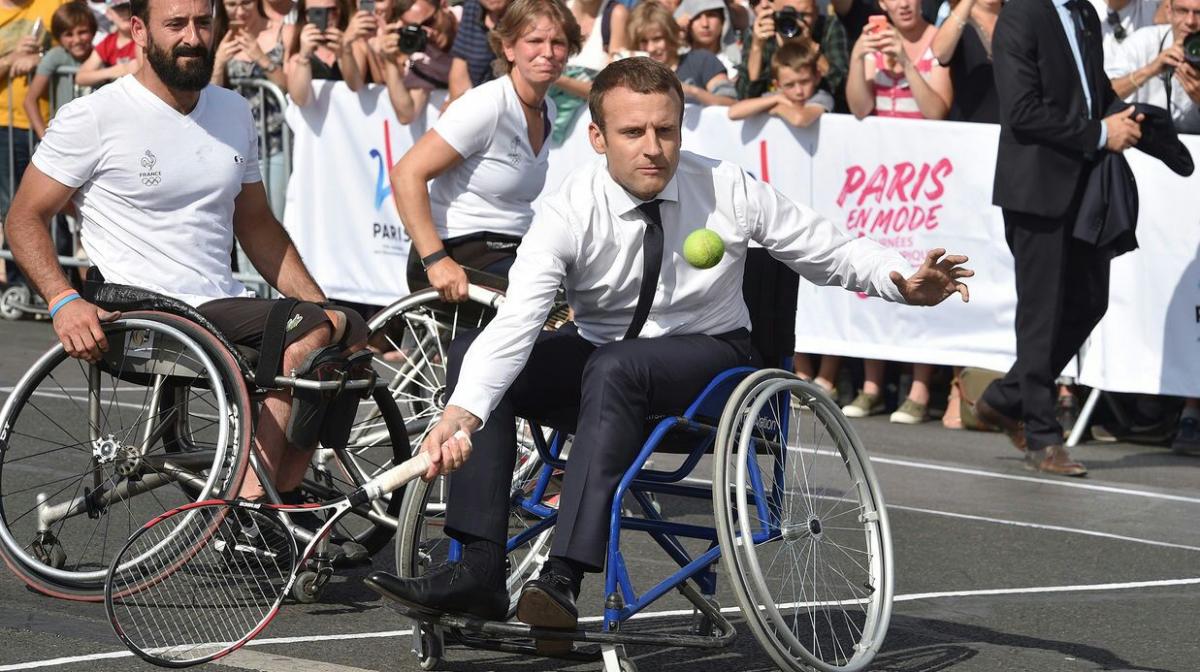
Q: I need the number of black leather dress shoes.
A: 2